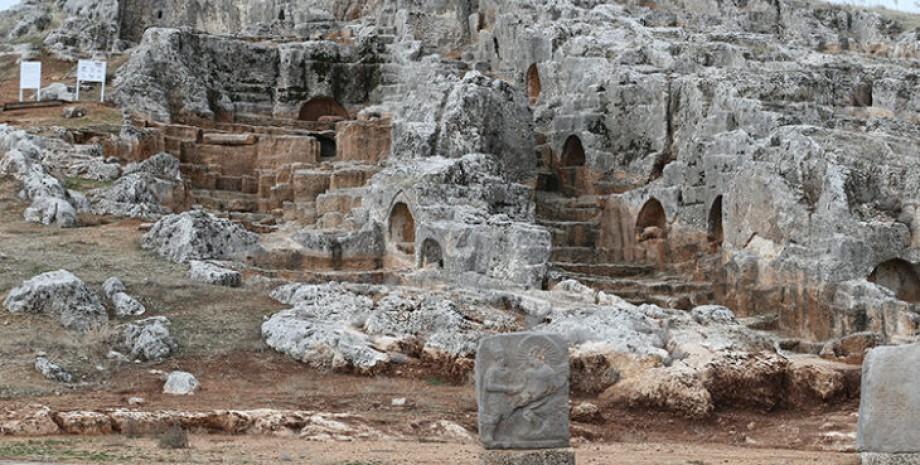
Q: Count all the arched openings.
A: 8